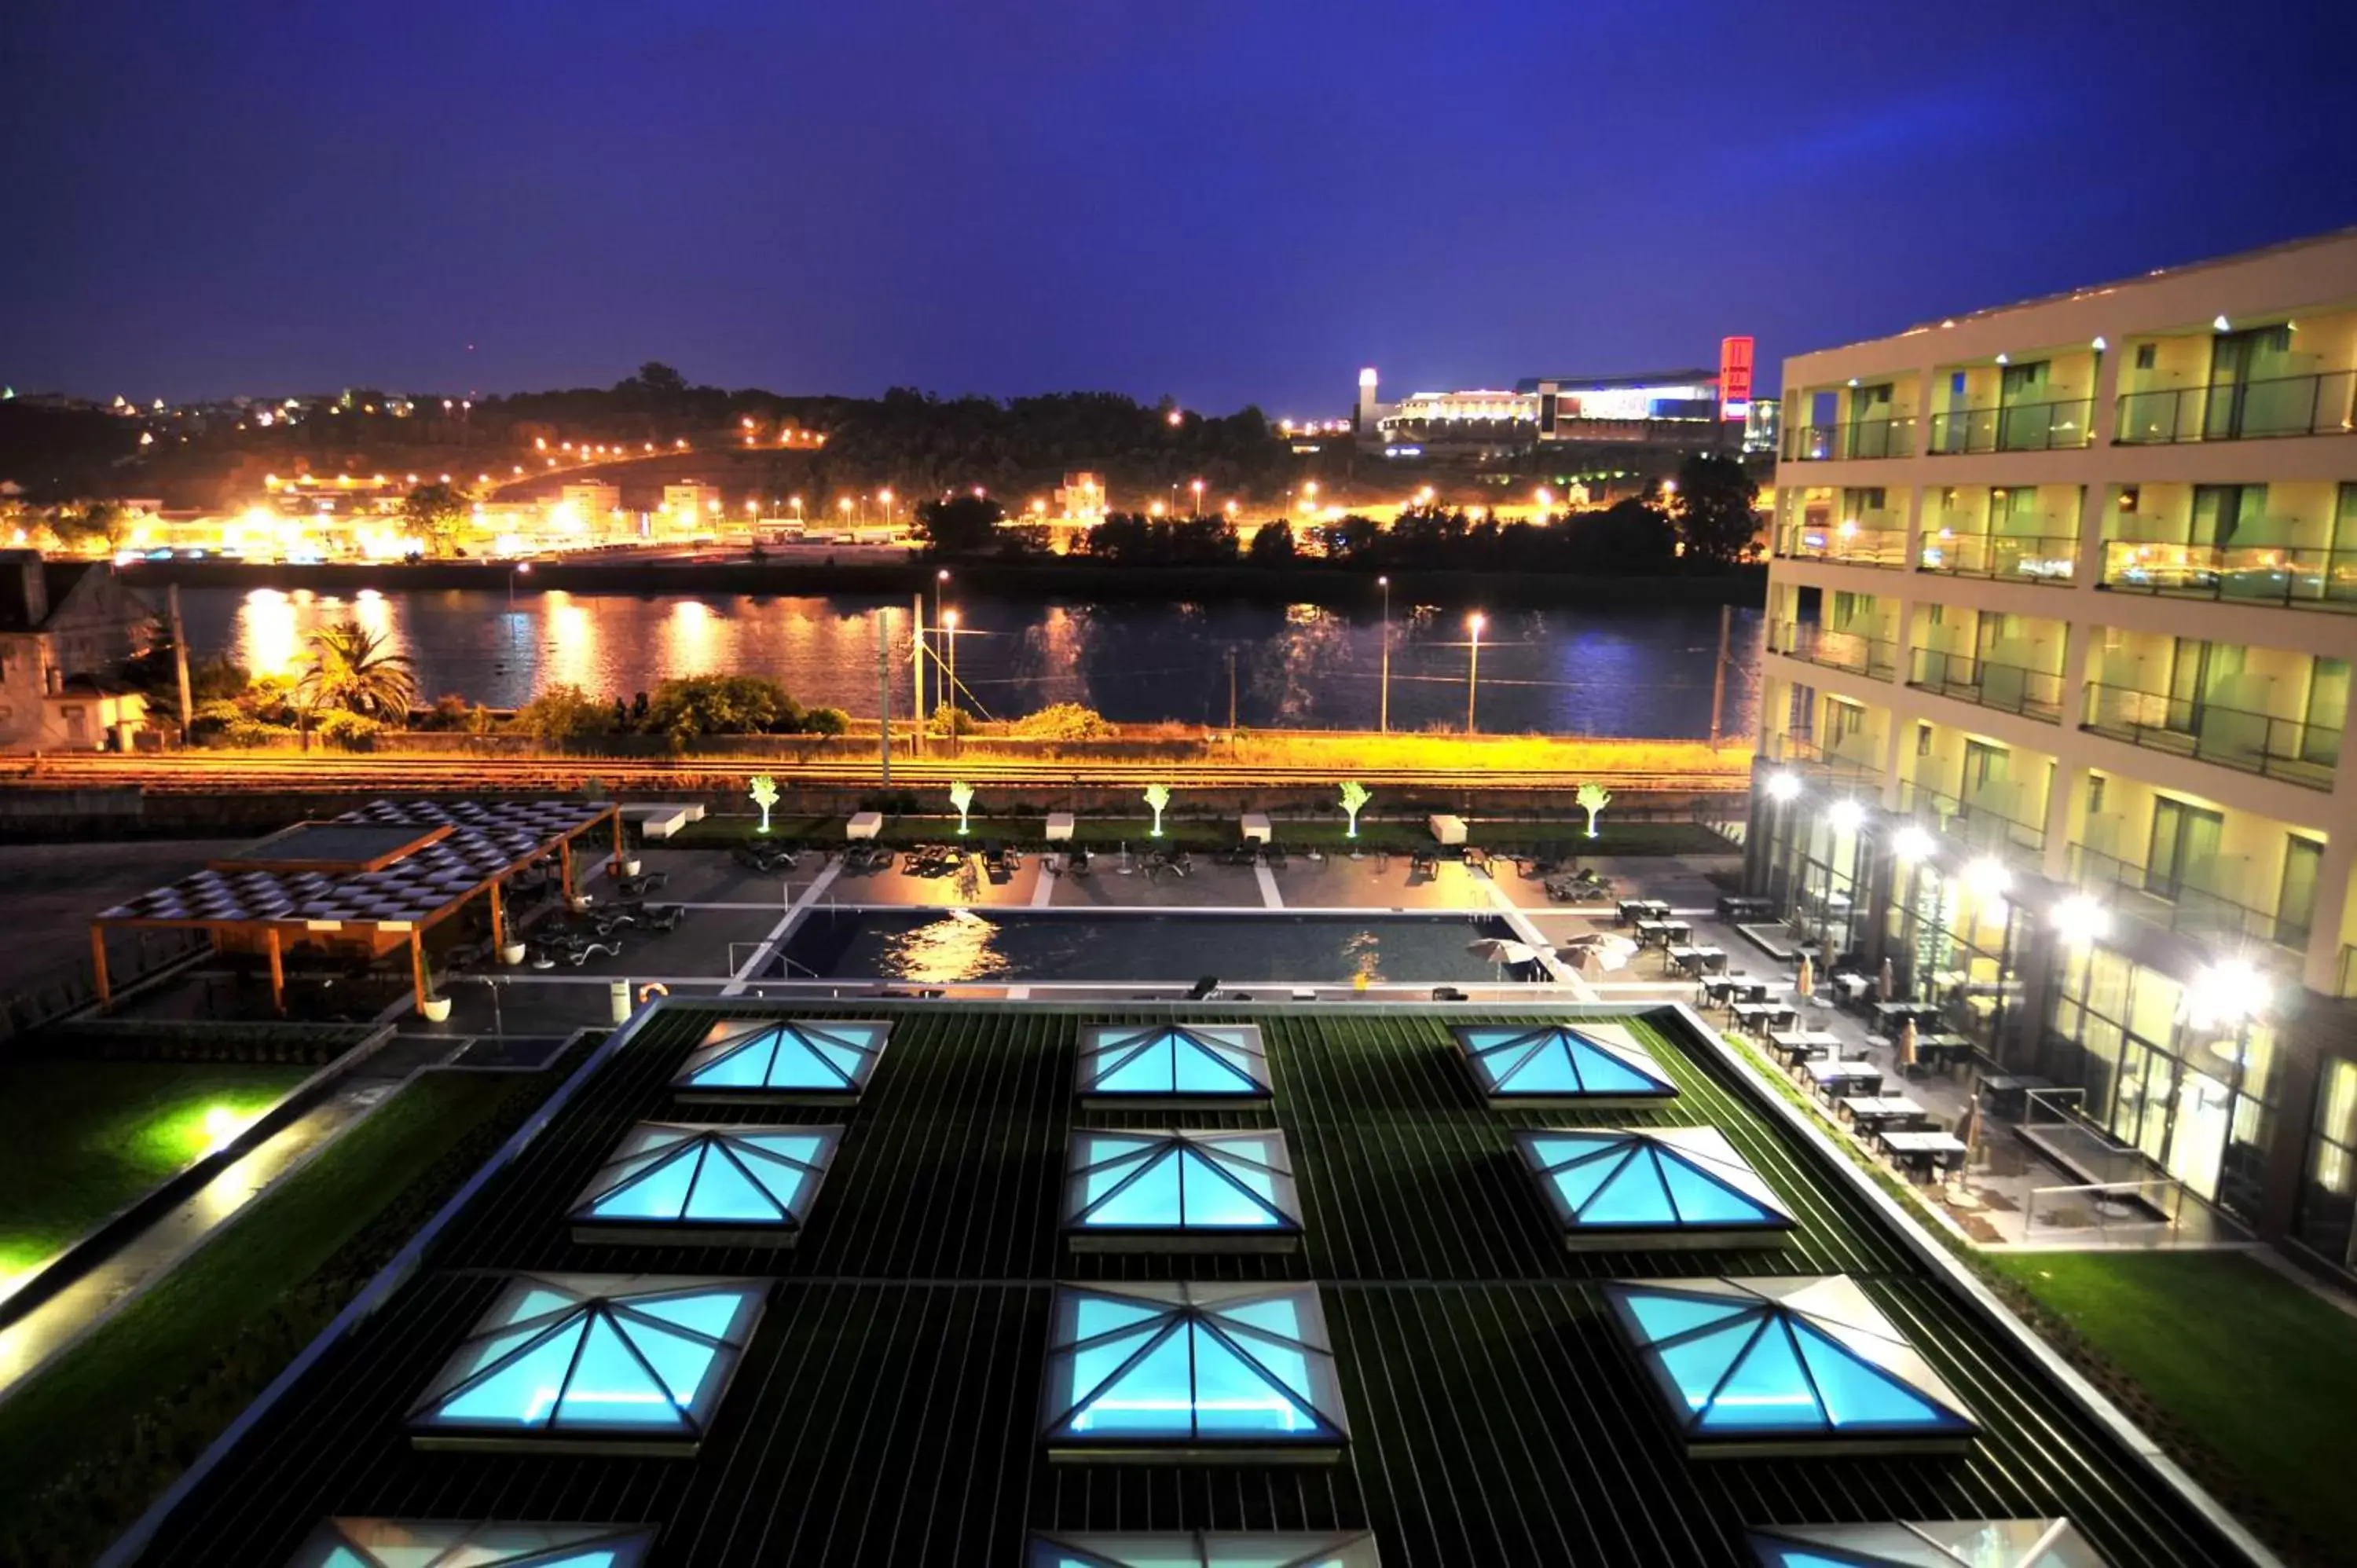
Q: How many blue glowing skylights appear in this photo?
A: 12